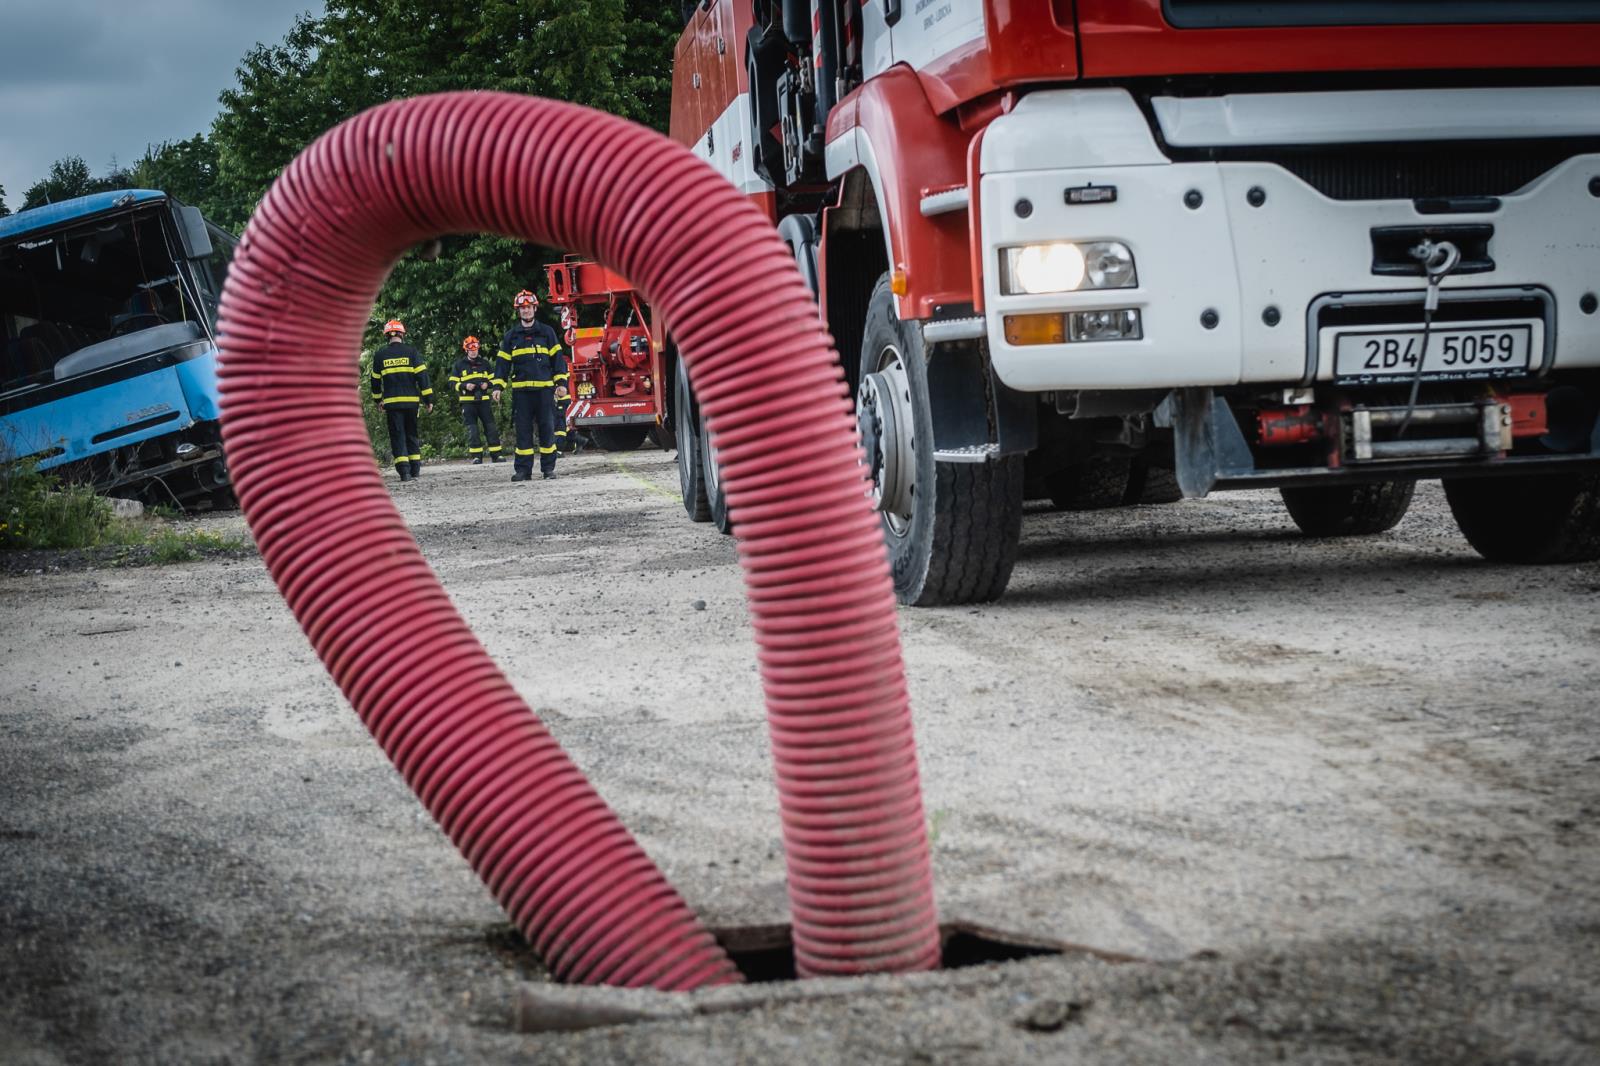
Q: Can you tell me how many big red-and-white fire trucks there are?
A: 1